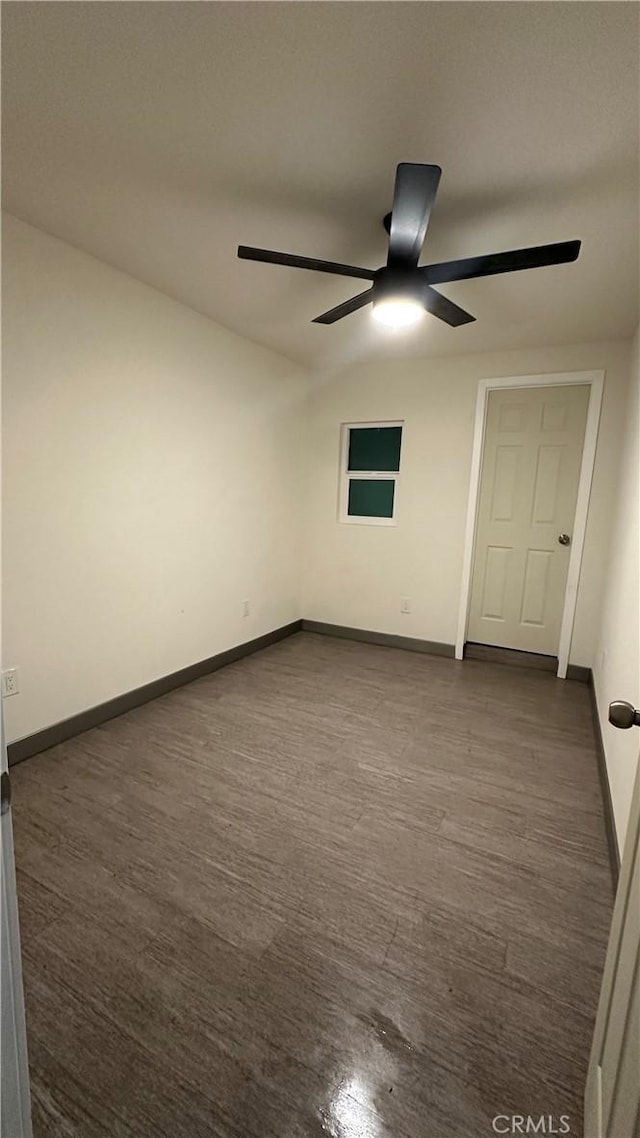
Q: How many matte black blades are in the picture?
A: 5